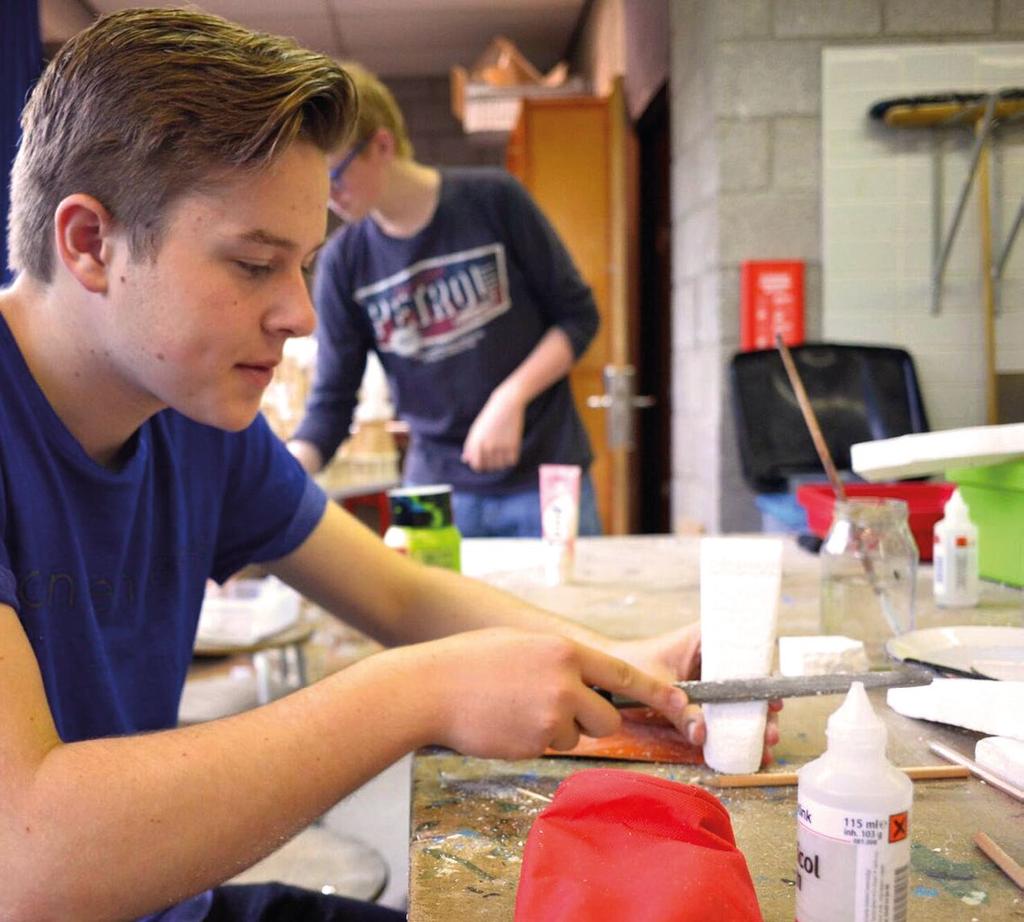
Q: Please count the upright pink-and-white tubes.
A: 1